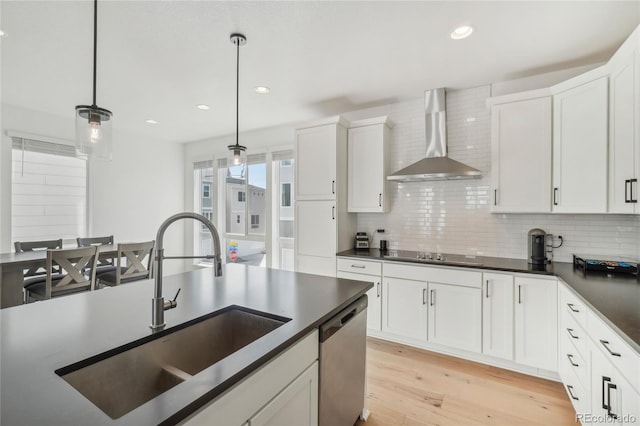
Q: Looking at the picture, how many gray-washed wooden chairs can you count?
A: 4